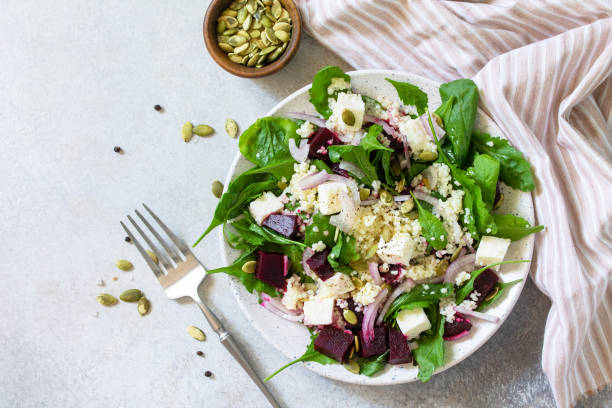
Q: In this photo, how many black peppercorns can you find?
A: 5